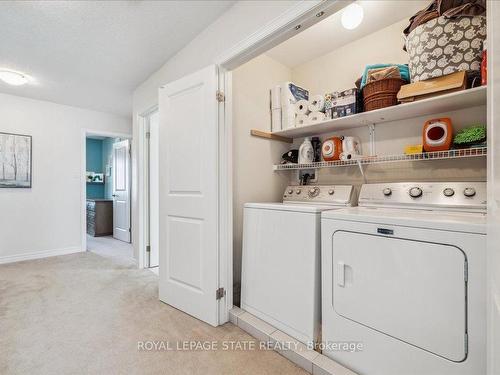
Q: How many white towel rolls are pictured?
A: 4